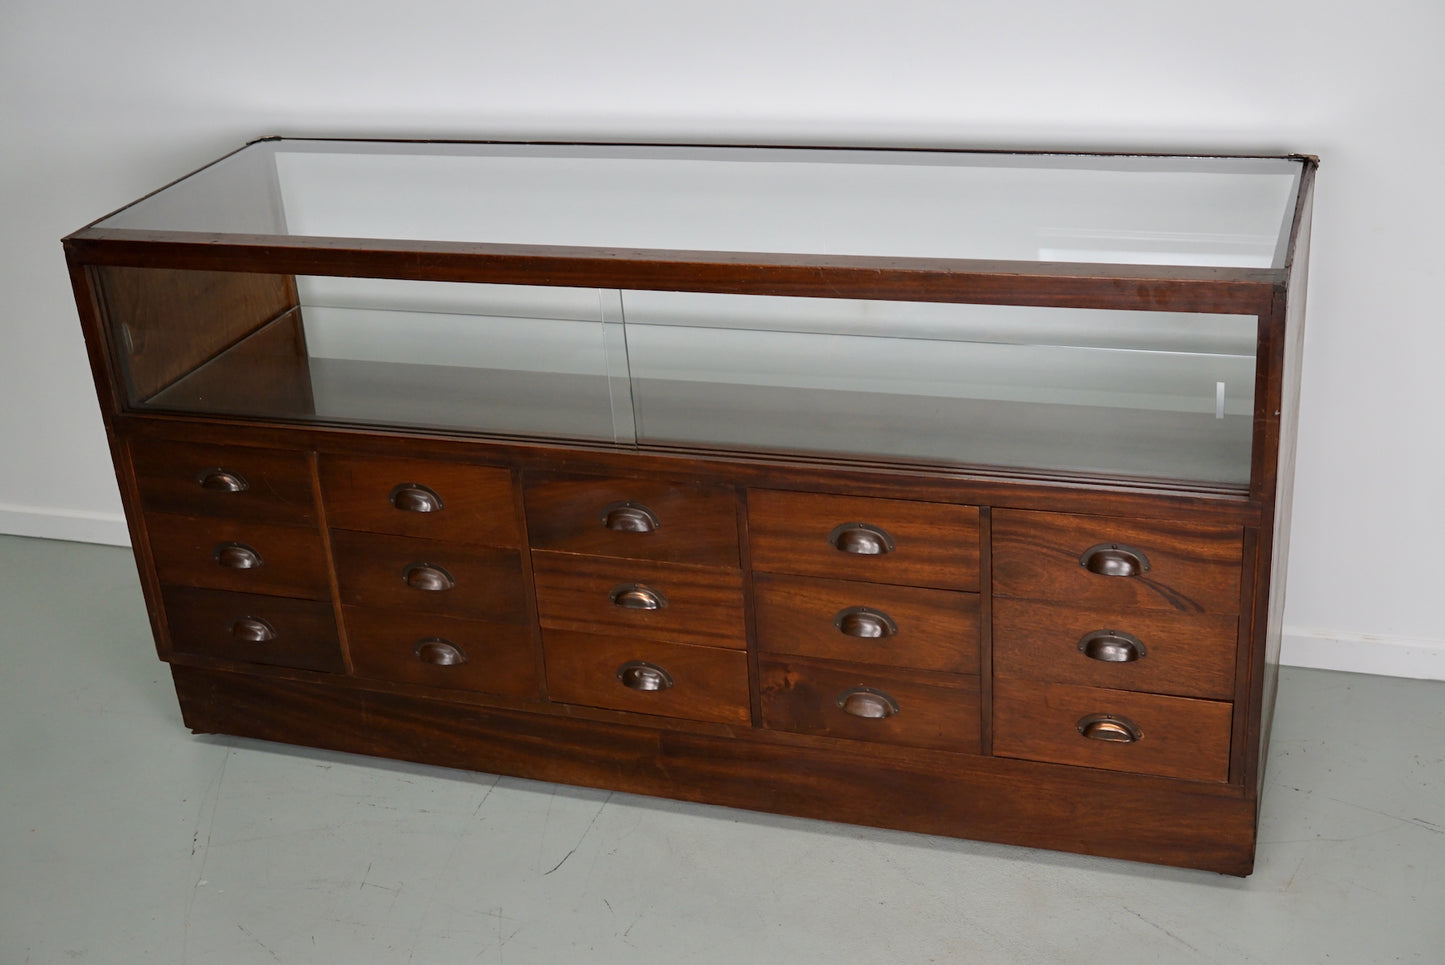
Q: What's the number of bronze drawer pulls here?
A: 15